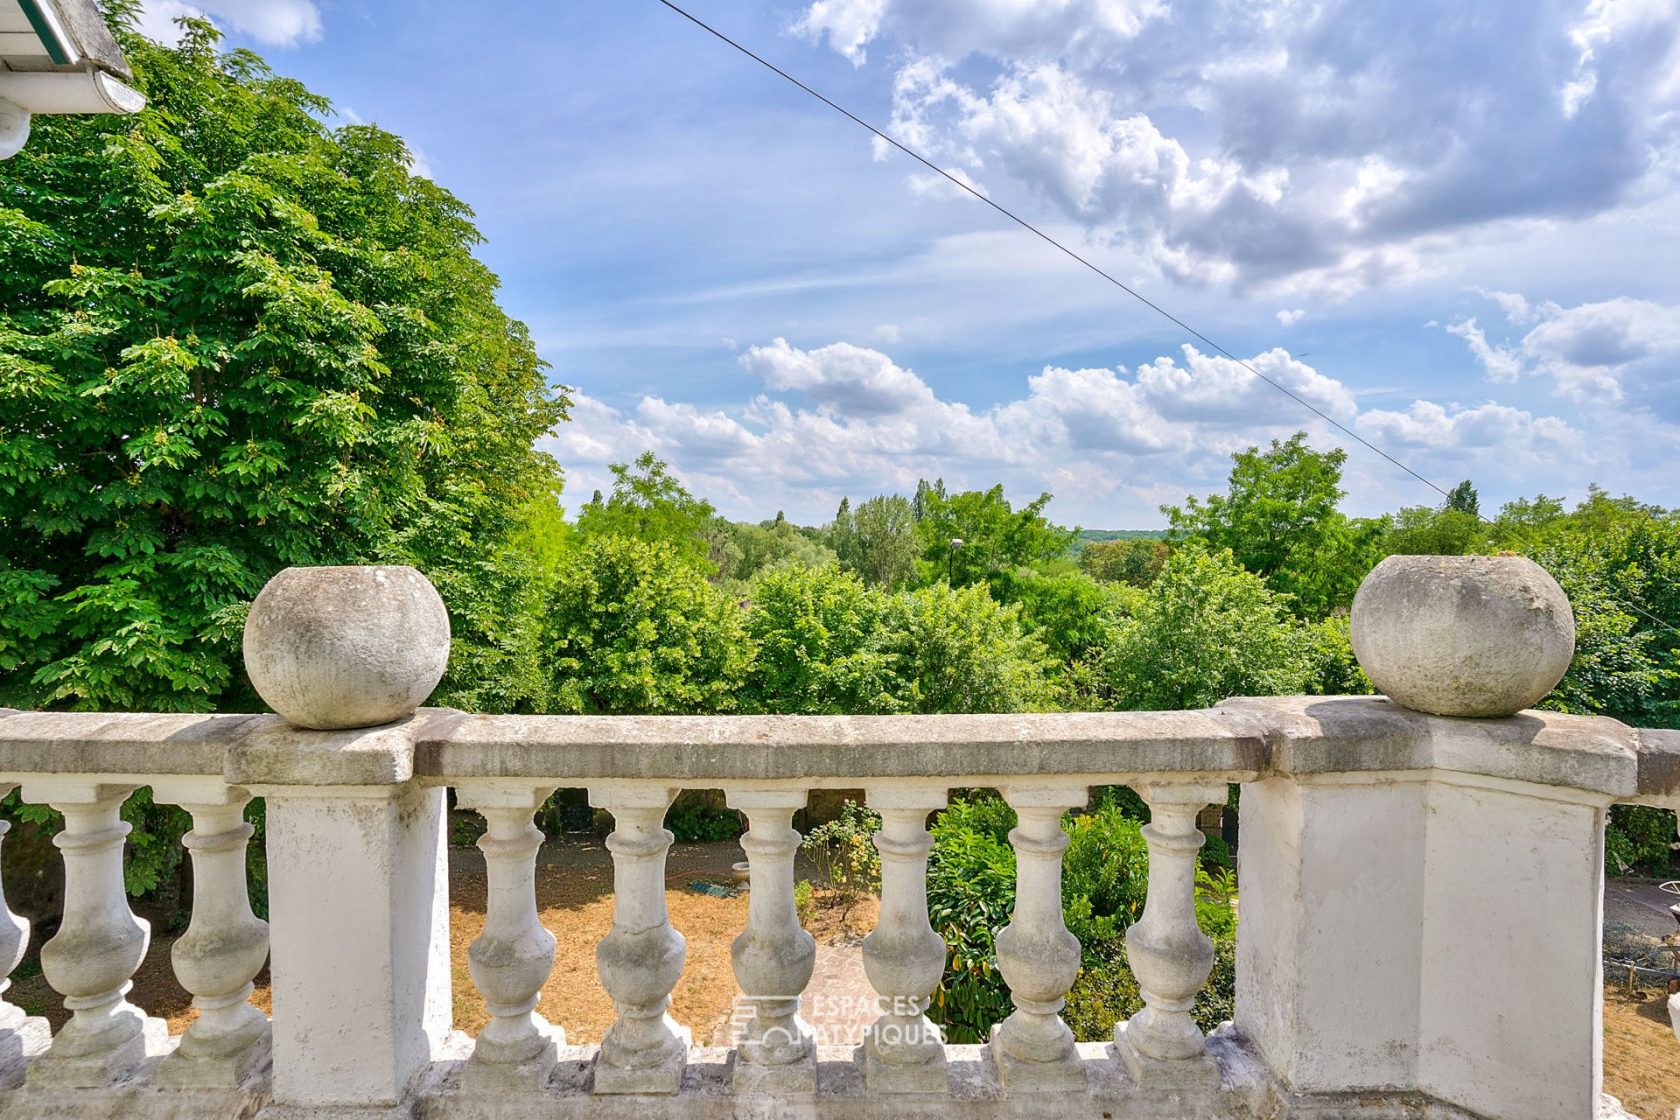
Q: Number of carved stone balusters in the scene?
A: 9